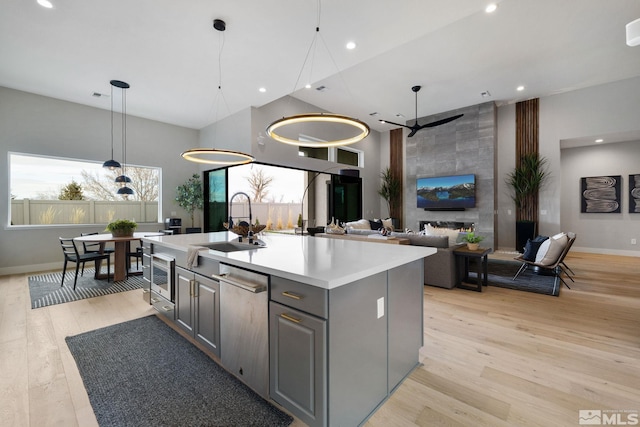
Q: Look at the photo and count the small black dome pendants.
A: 3